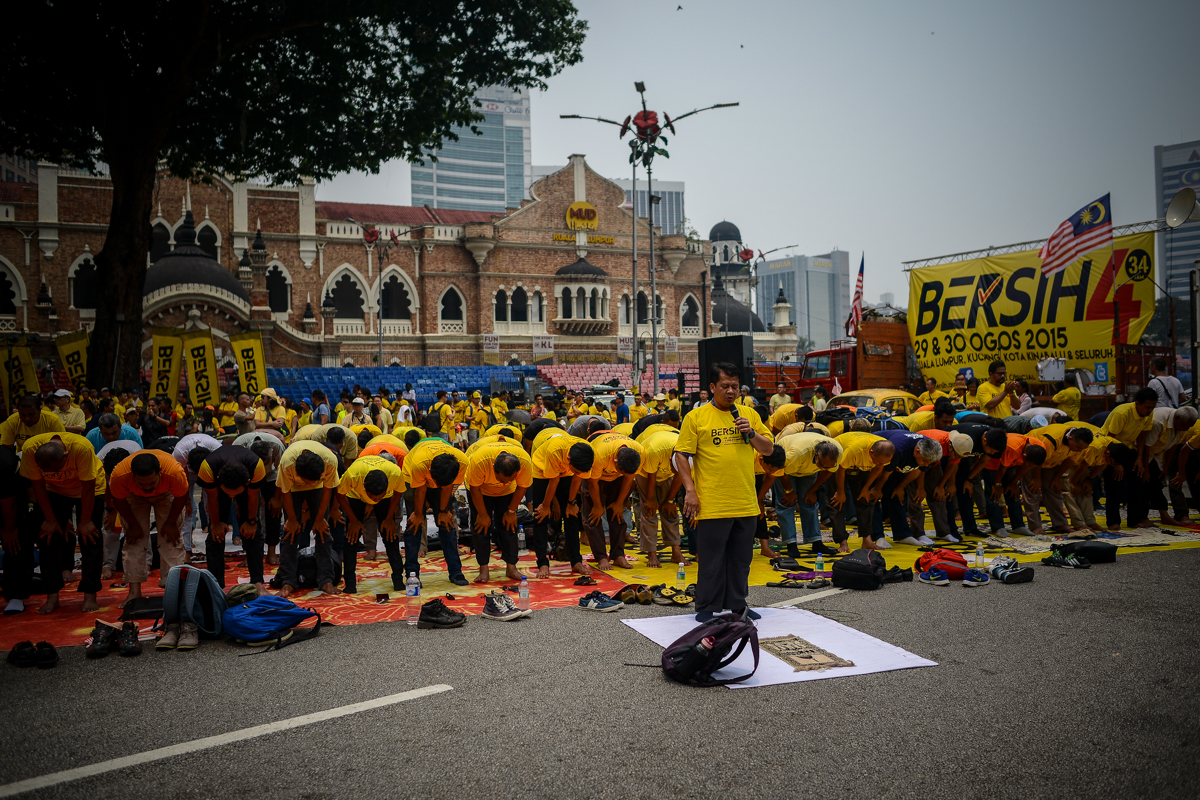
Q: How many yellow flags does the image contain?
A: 5